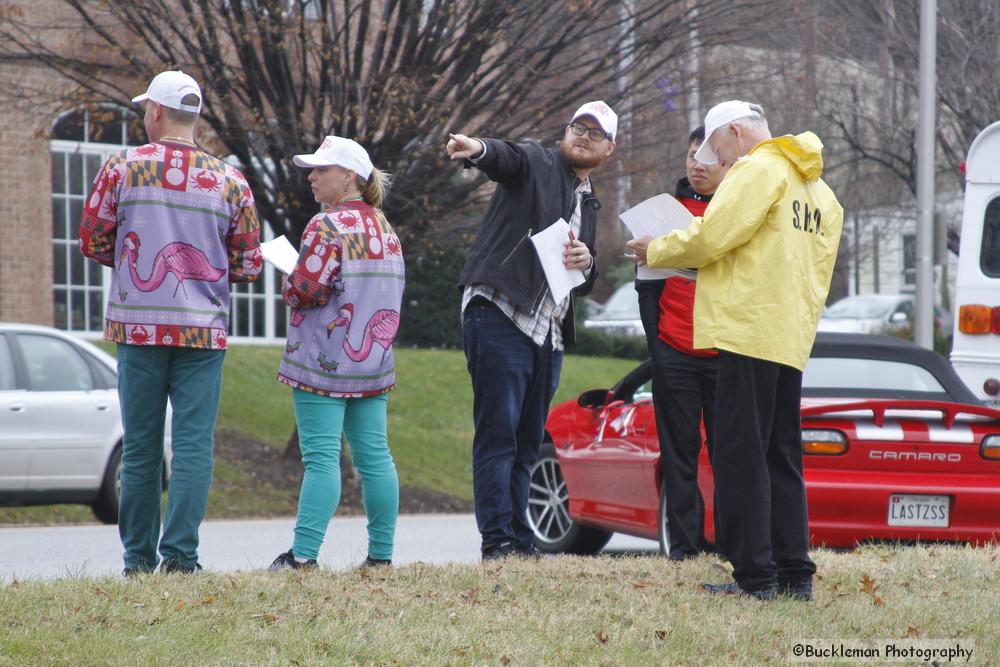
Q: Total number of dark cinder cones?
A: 0